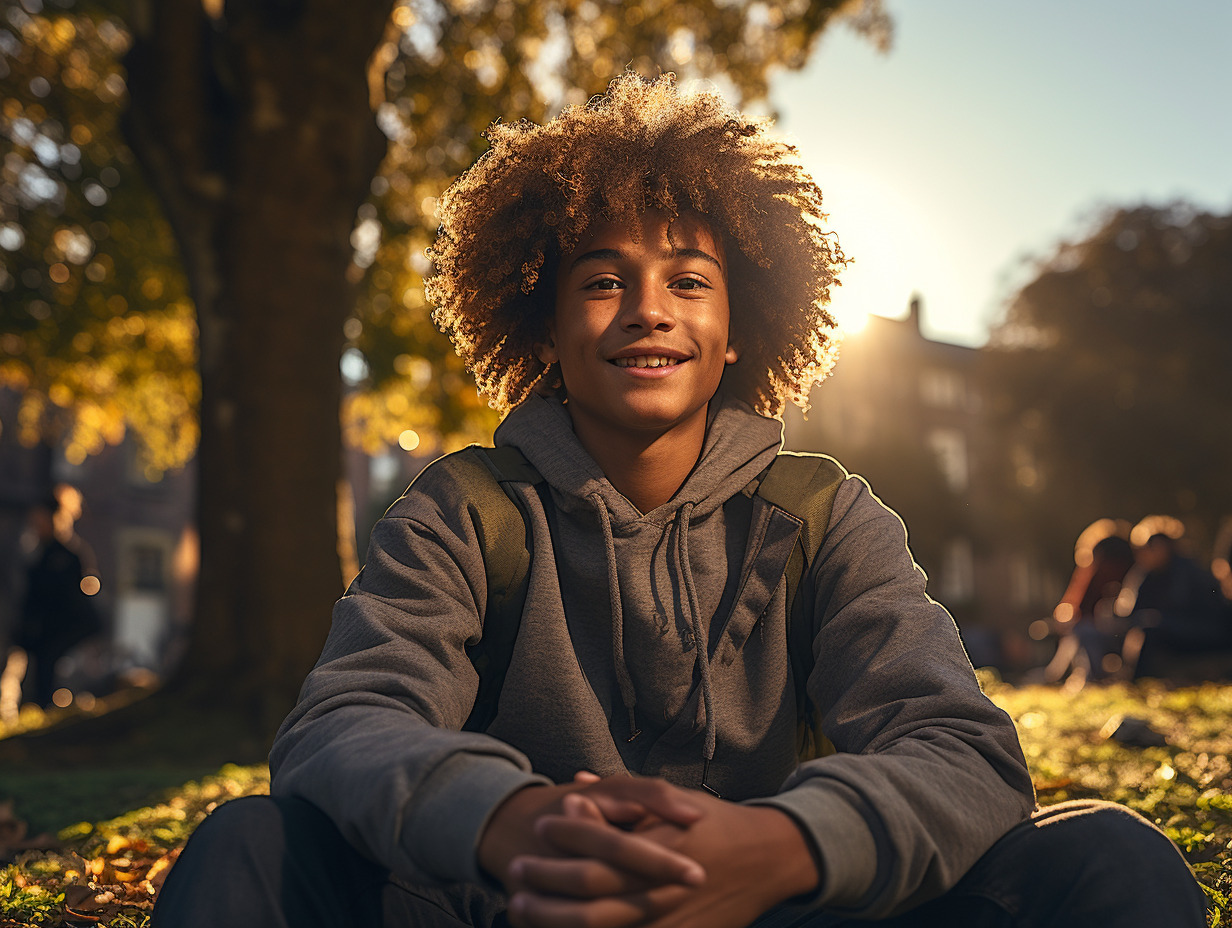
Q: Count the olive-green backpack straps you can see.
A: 2